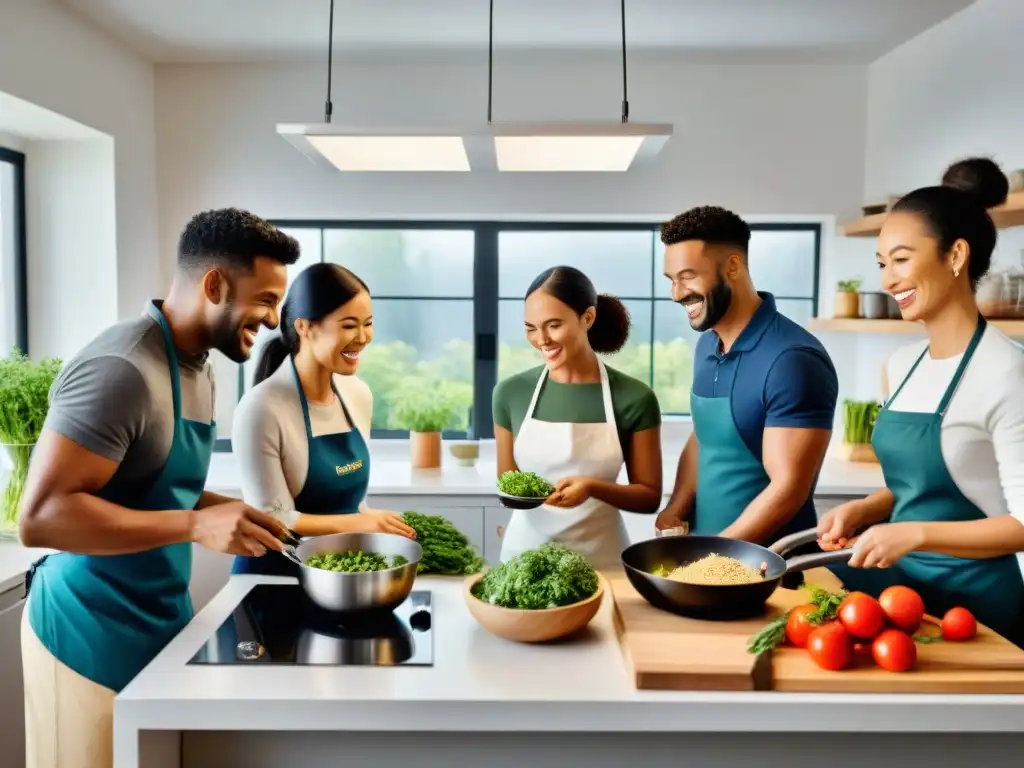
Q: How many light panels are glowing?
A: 2